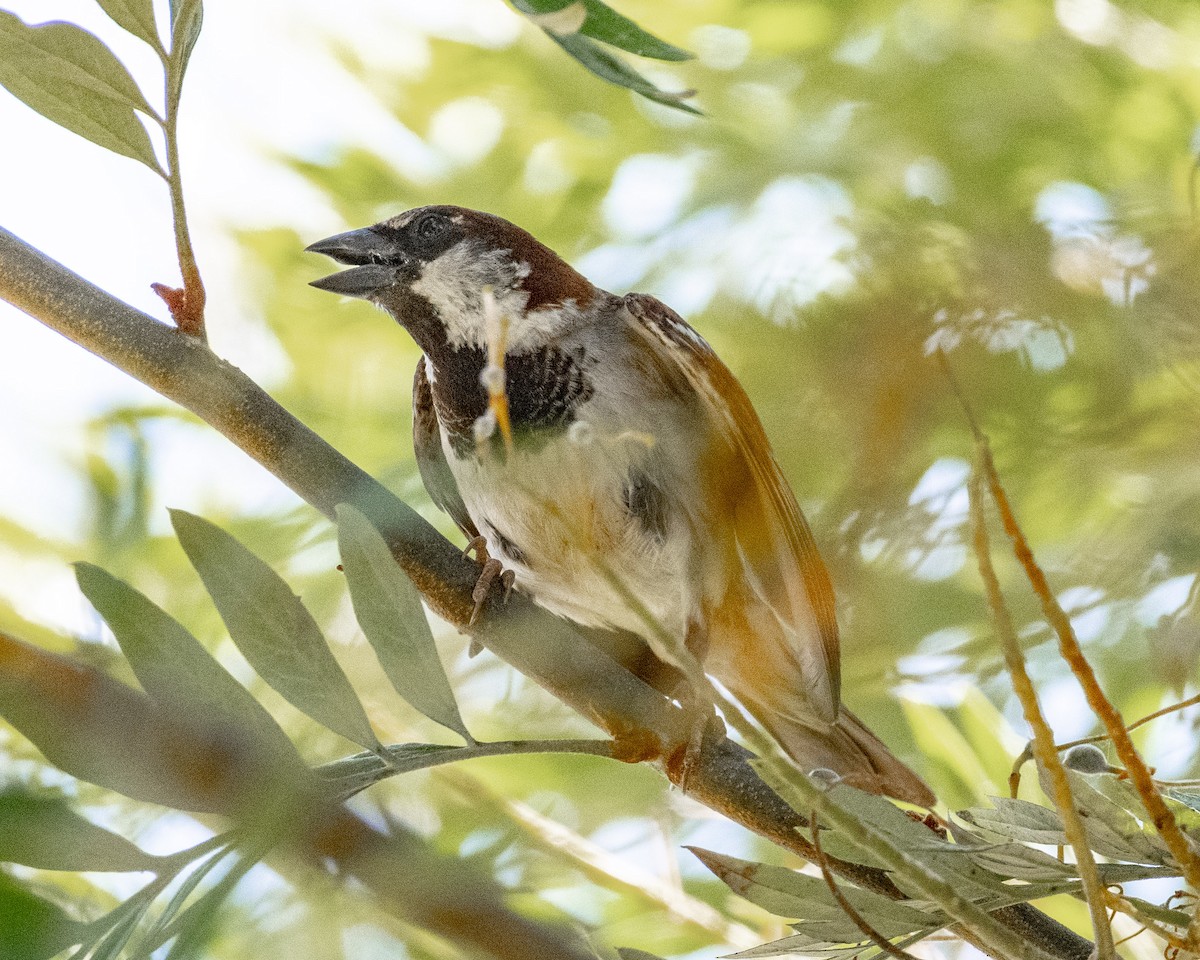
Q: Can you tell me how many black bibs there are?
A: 1